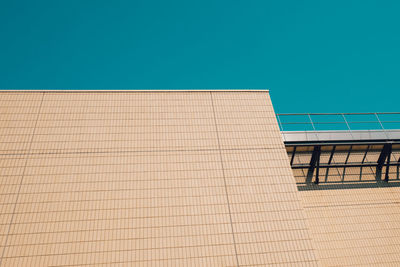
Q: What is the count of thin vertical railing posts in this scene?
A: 4